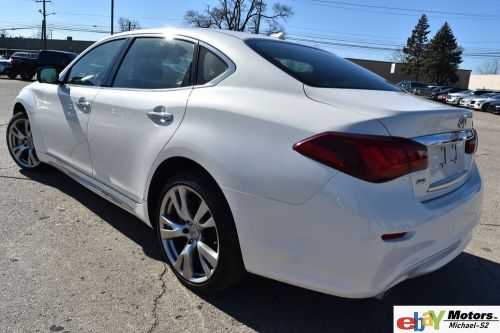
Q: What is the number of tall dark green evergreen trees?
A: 2